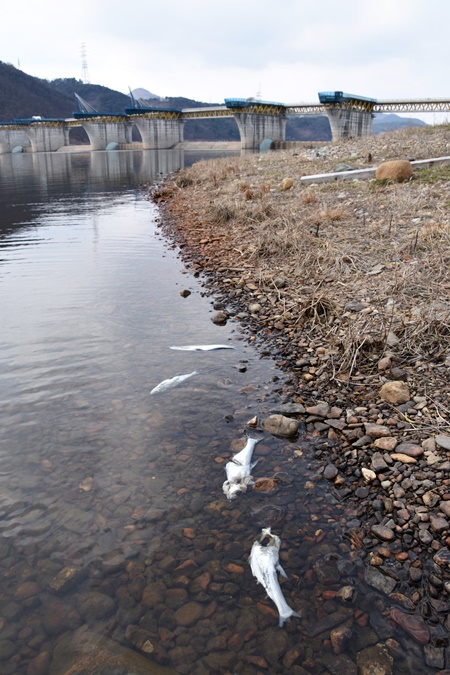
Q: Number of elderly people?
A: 0